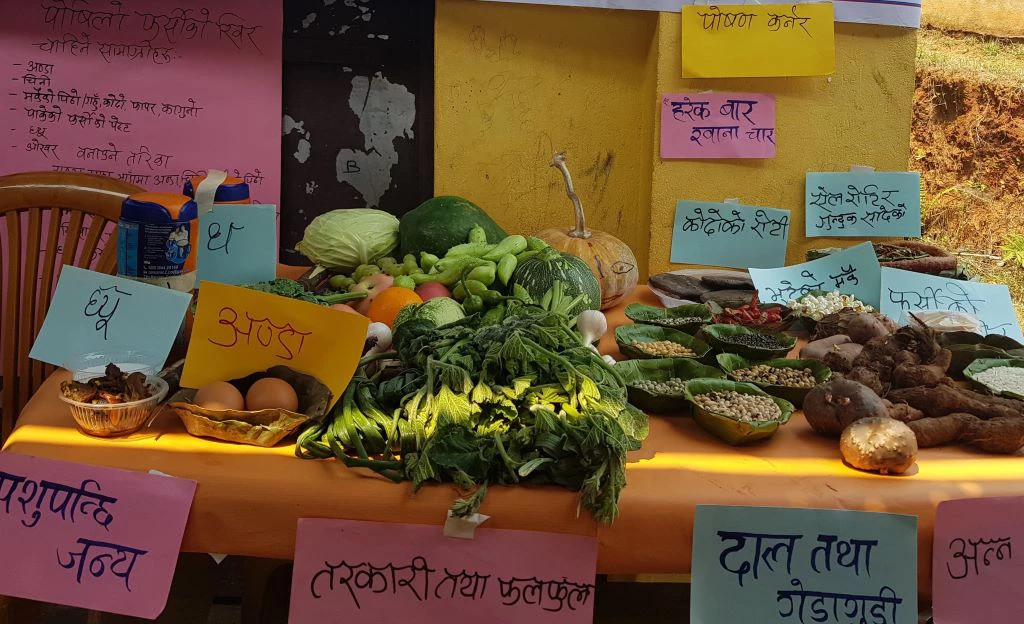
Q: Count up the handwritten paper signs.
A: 14